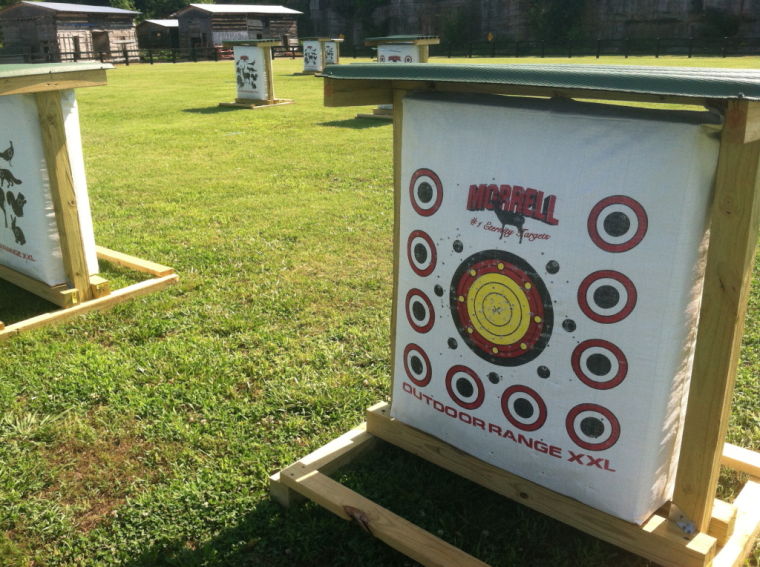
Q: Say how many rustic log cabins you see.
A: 3